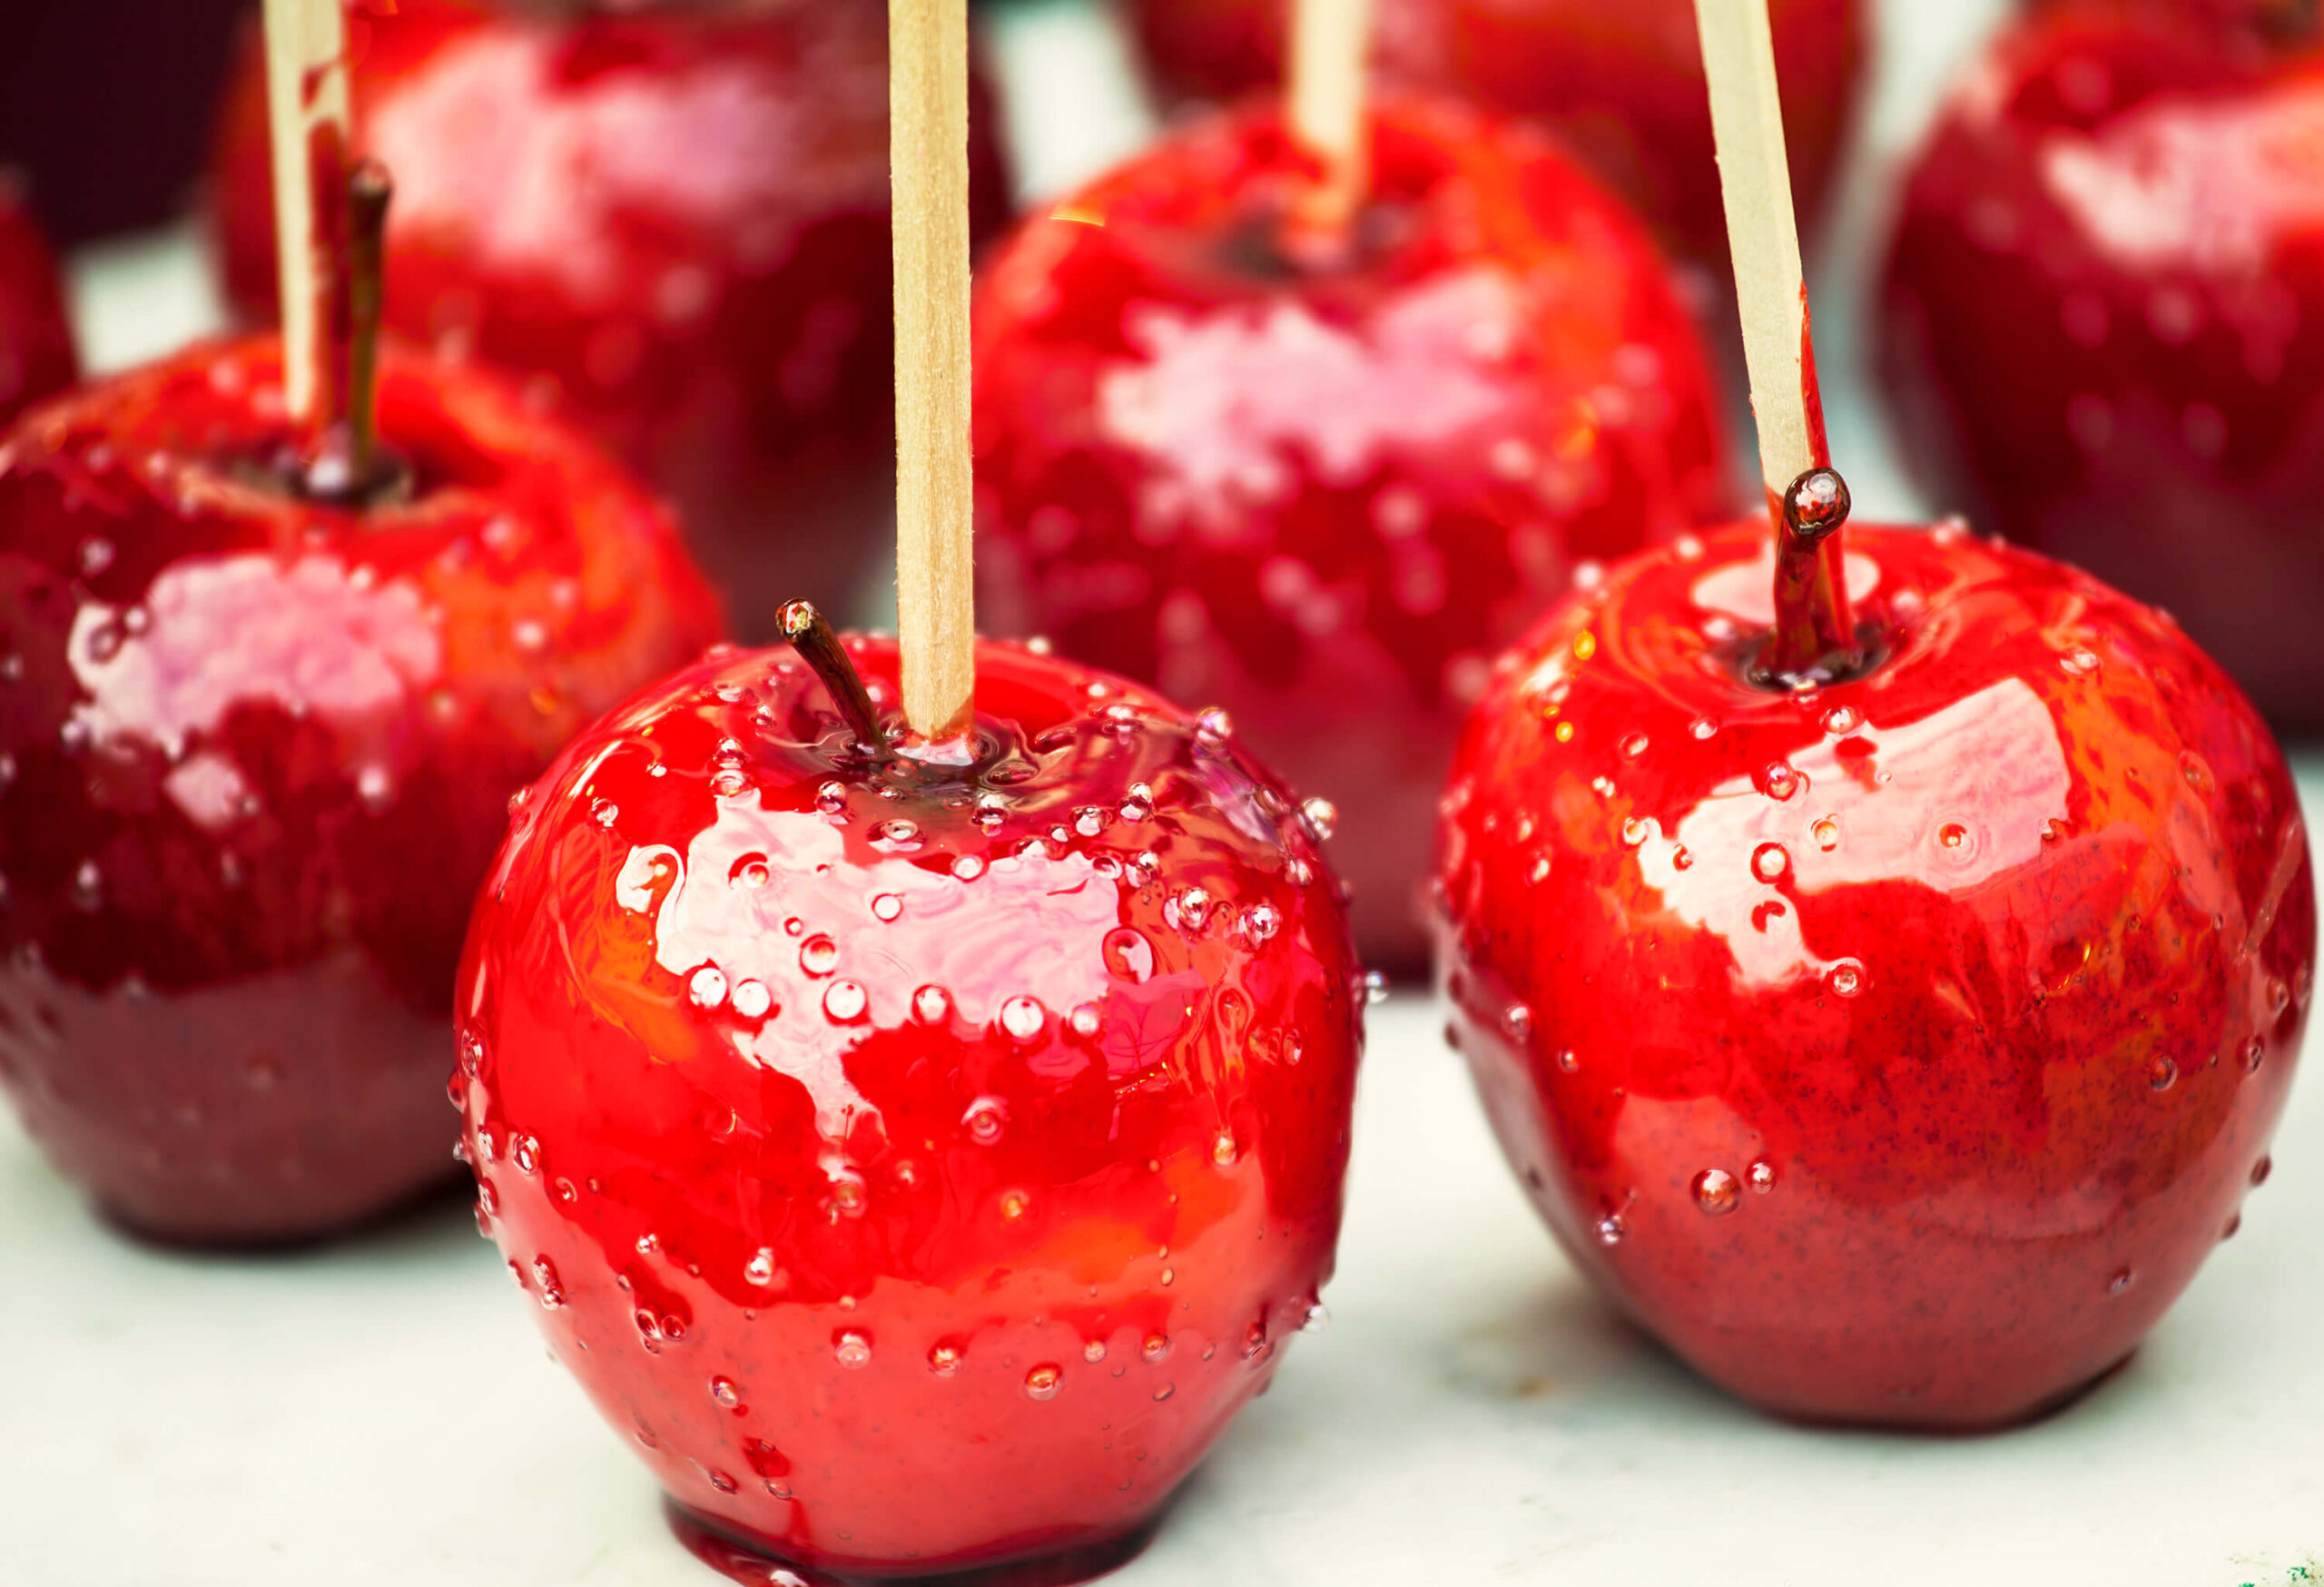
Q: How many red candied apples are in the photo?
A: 8